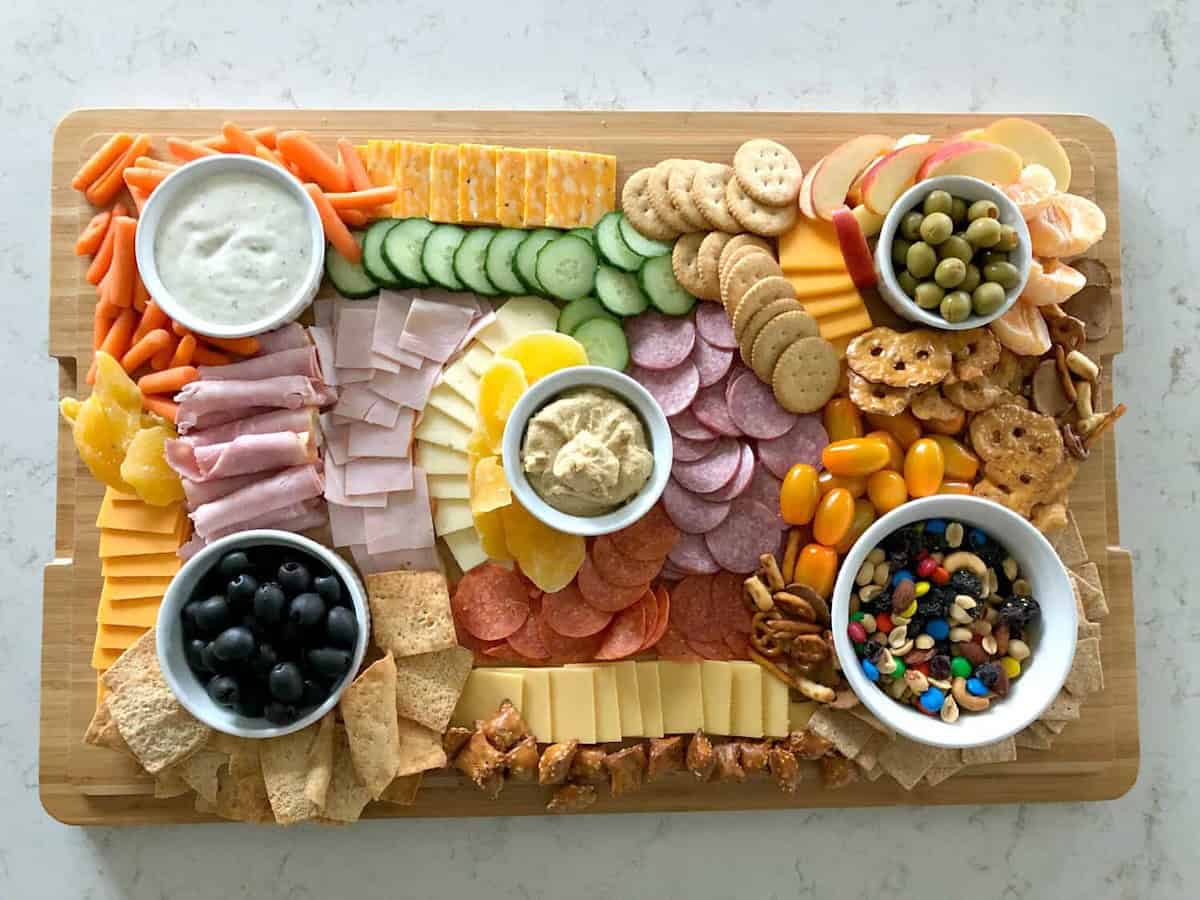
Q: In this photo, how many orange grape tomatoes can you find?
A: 14